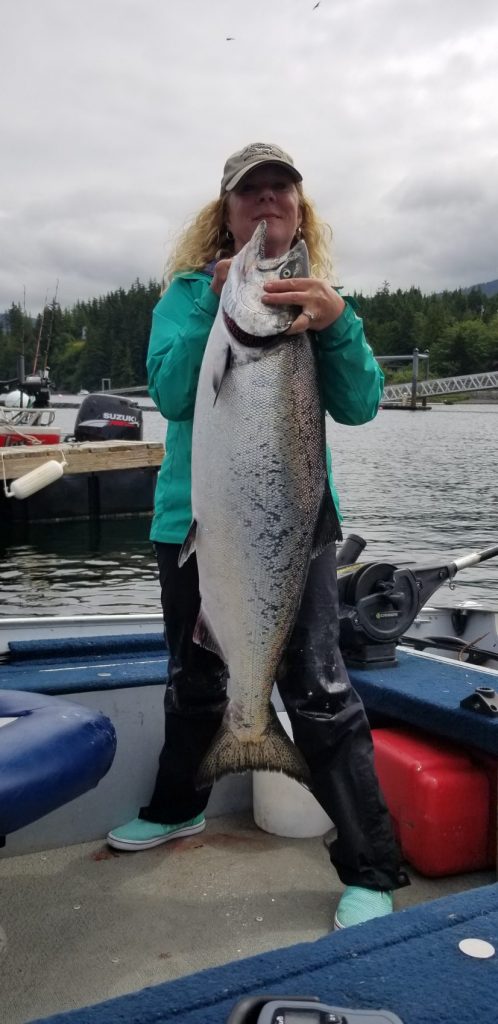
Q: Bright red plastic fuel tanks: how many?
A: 1